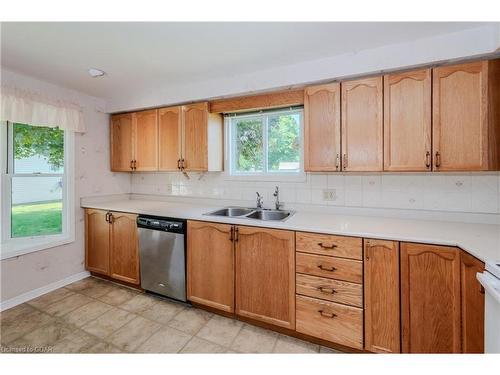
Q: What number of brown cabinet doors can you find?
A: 15